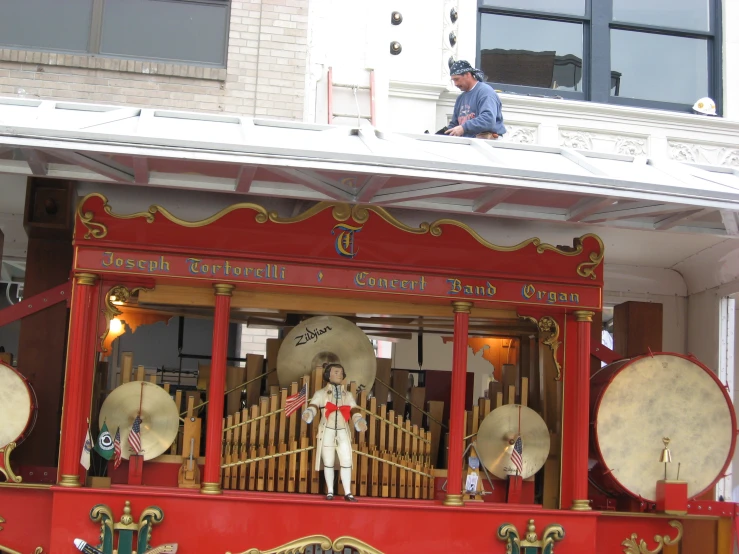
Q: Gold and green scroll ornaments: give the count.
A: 2